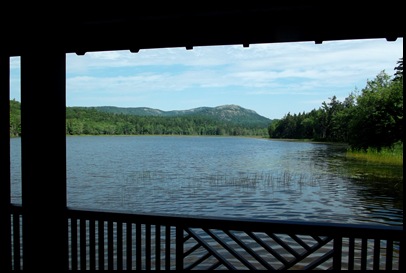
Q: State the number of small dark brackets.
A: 6